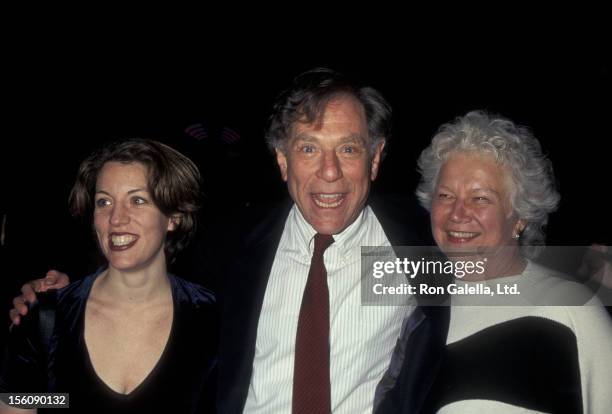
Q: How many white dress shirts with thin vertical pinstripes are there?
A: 1